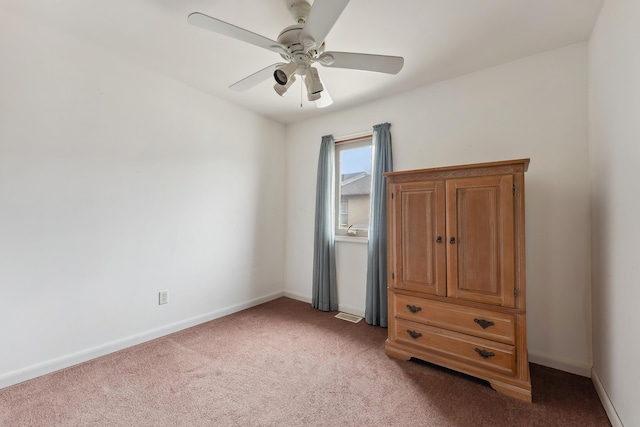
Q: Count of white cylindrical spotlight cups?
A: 4